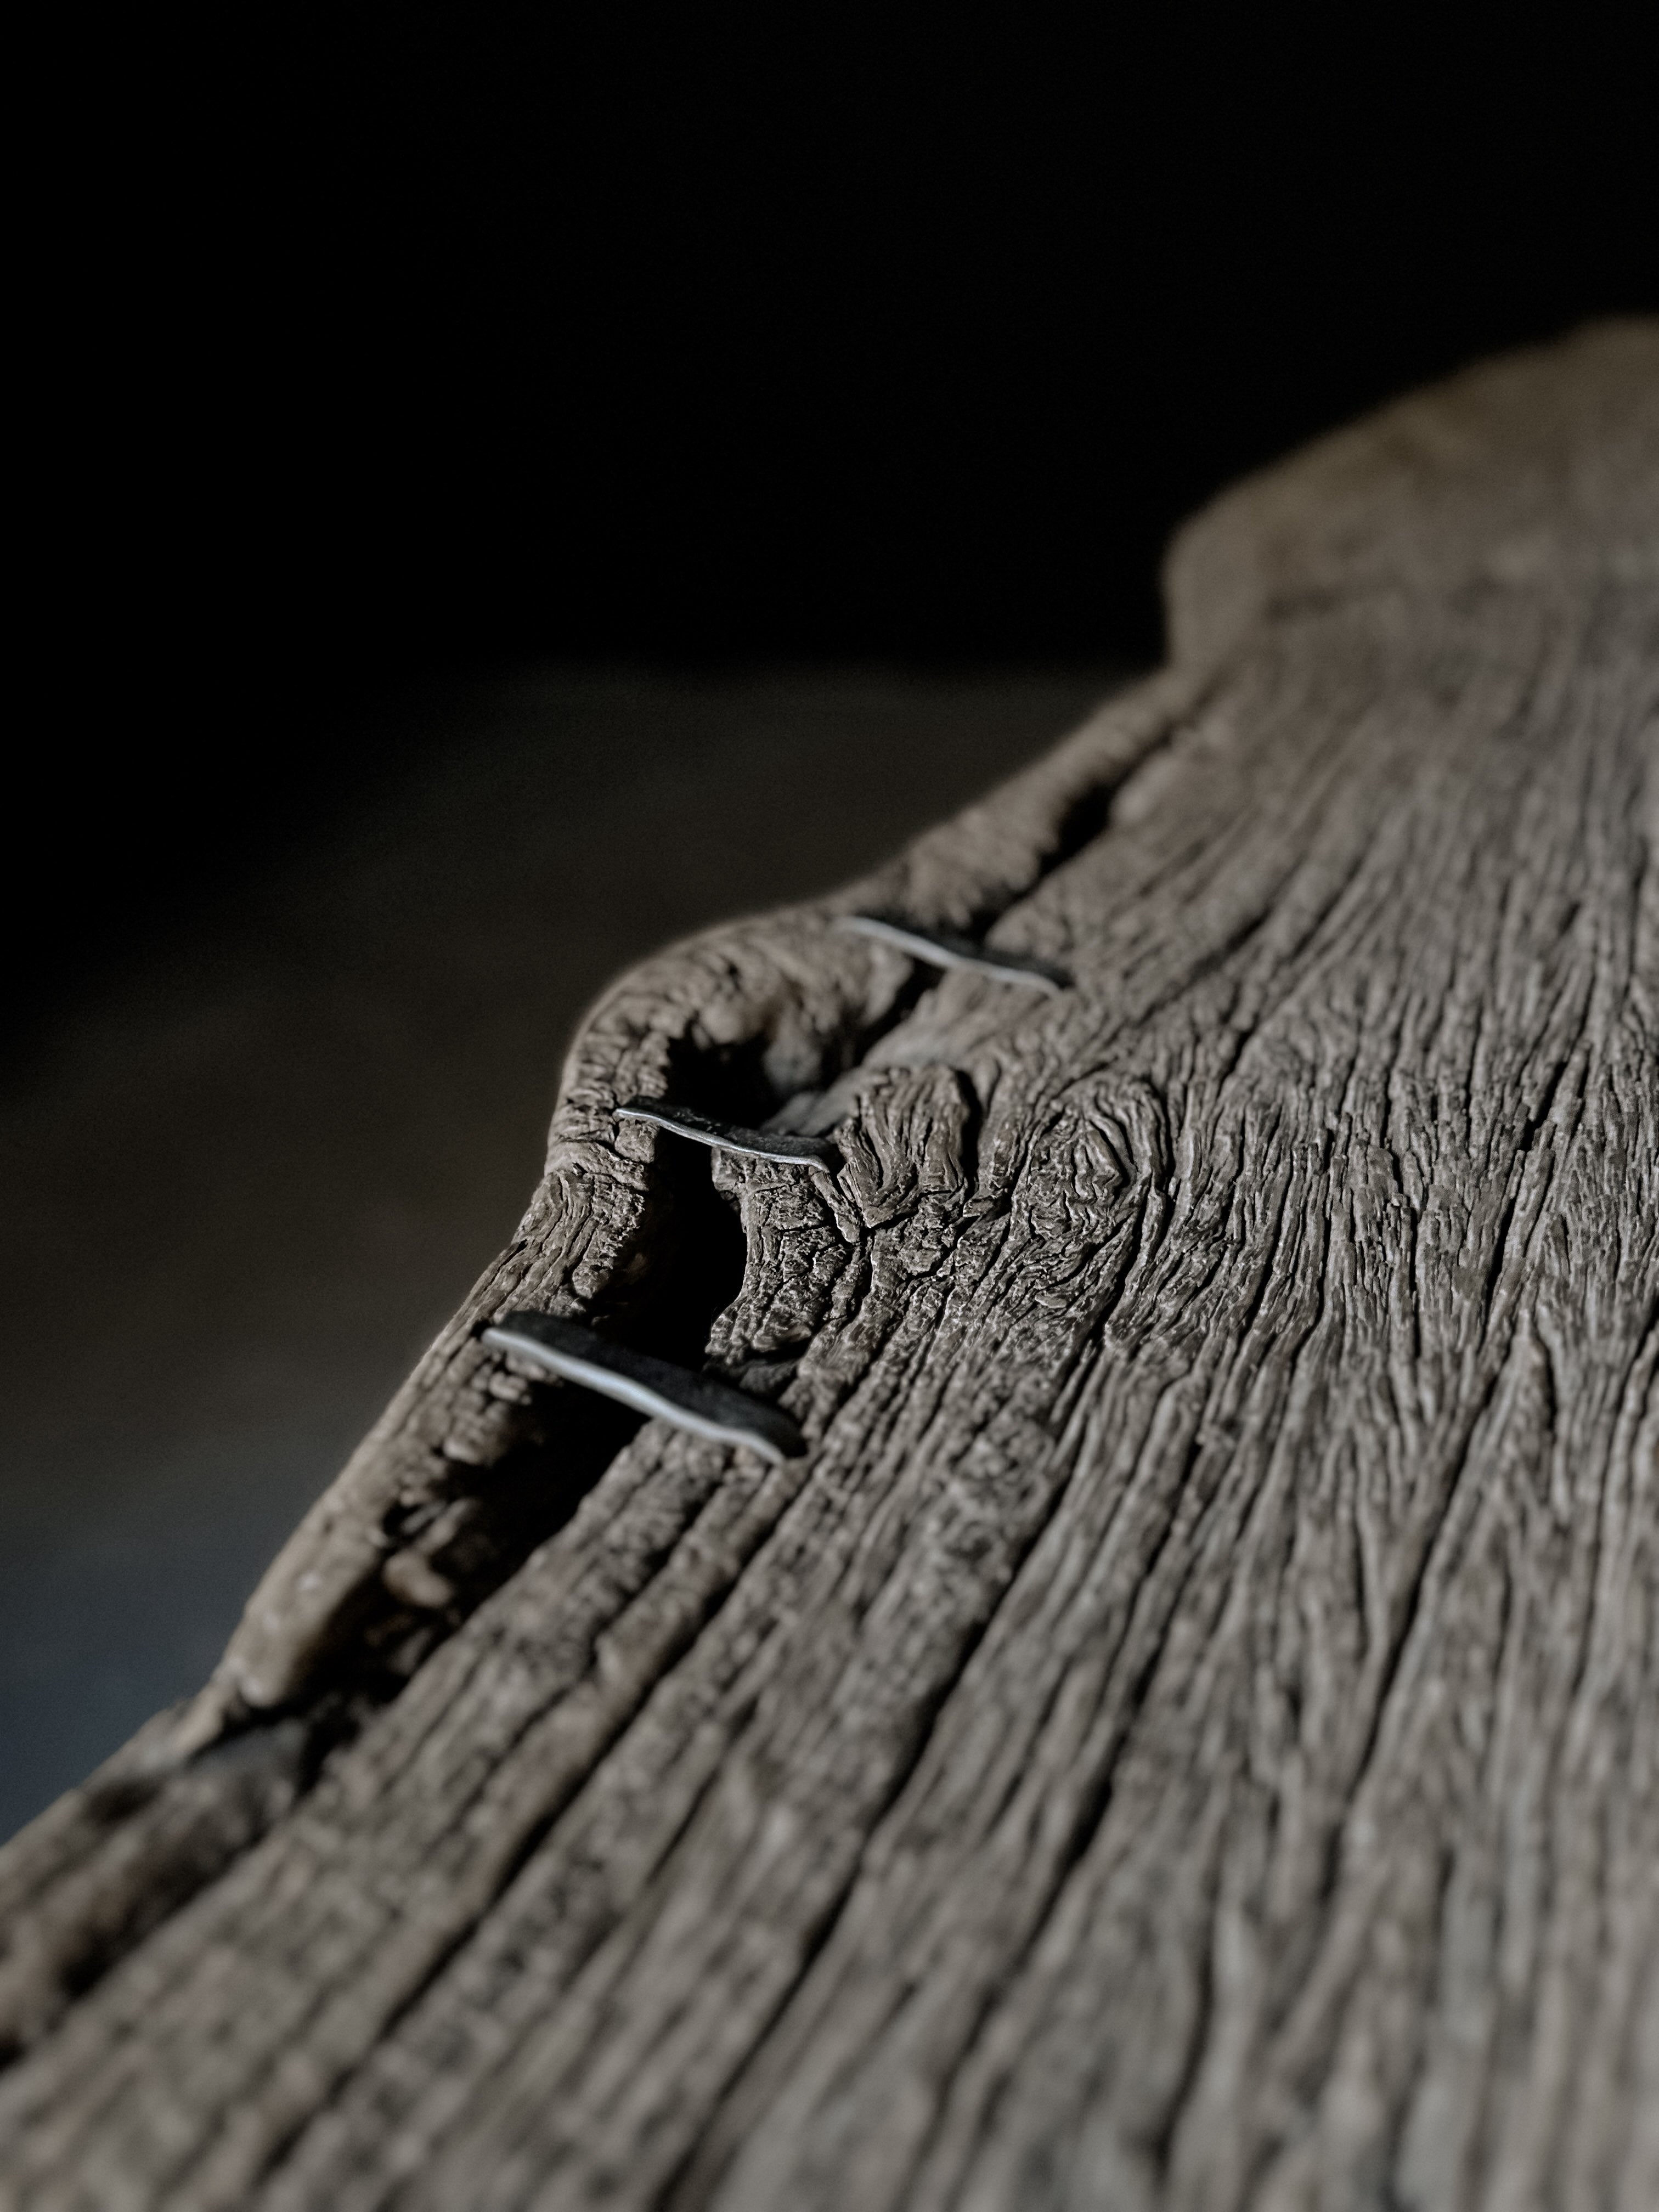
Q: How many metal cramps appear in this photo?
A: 3